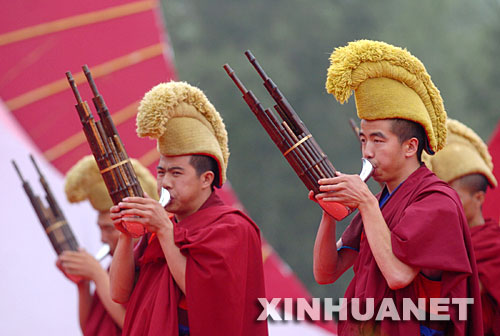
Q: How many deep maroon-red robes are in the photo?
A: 4